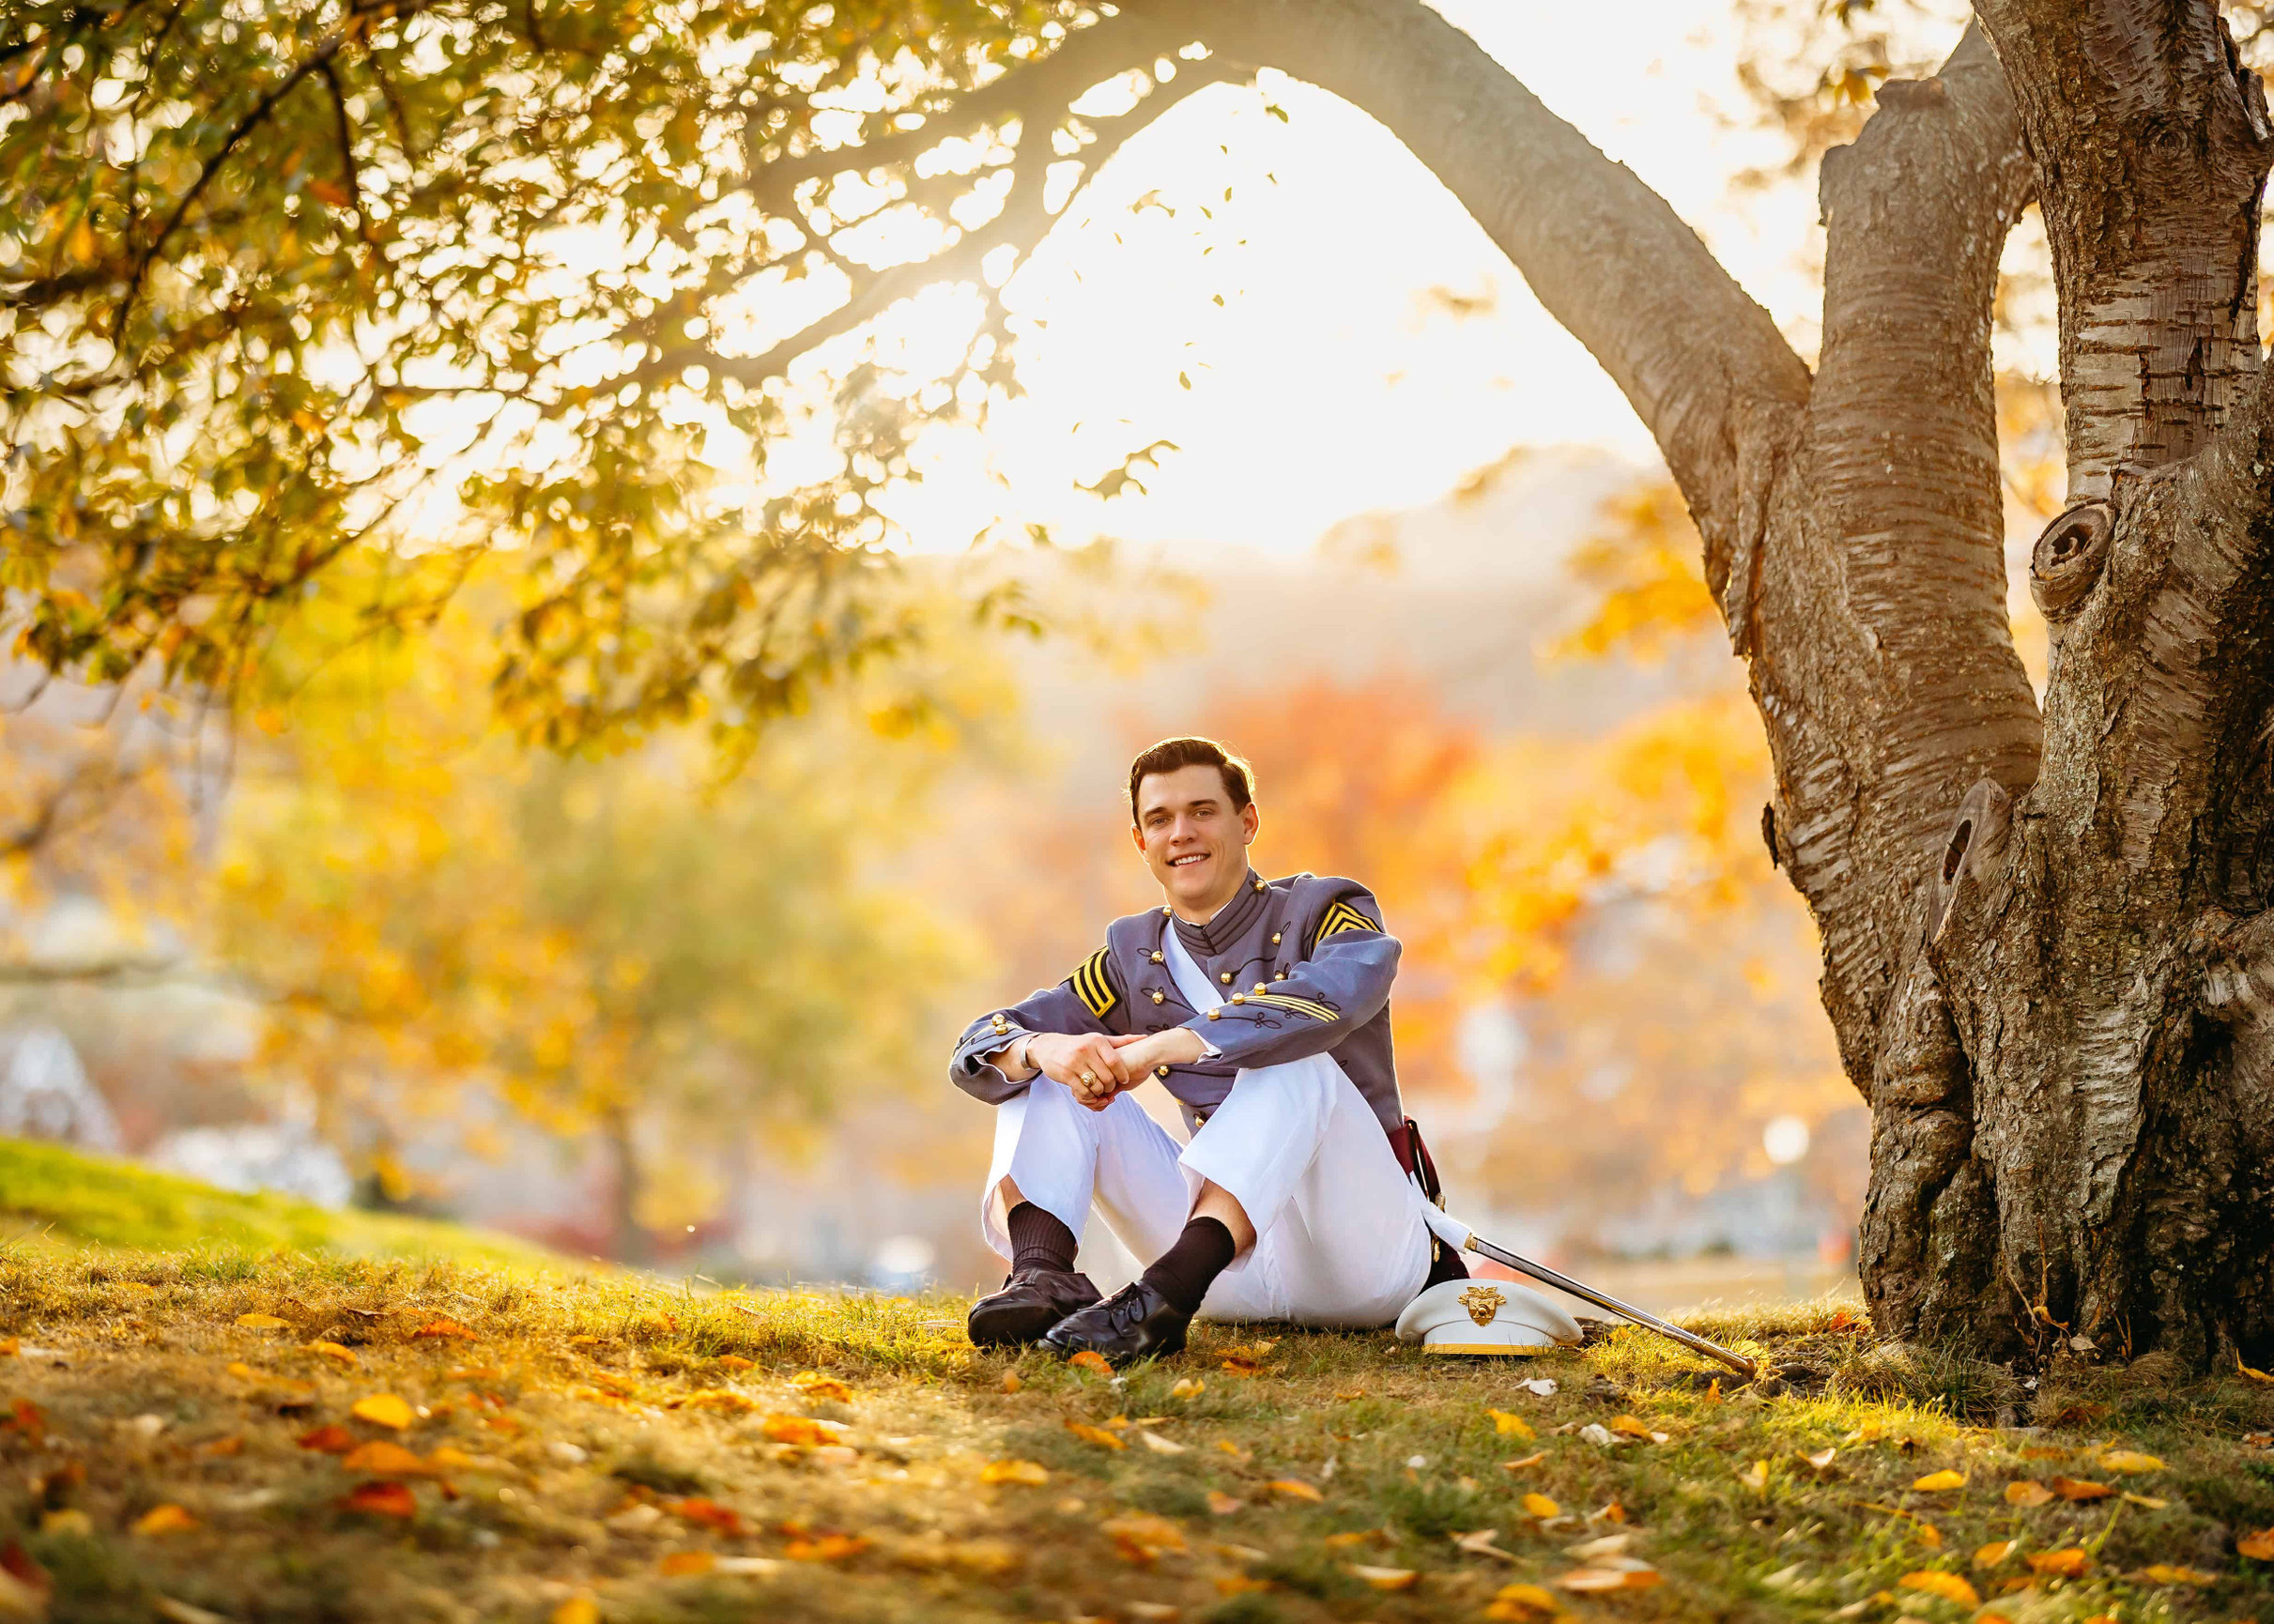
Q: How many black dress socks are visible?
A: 2